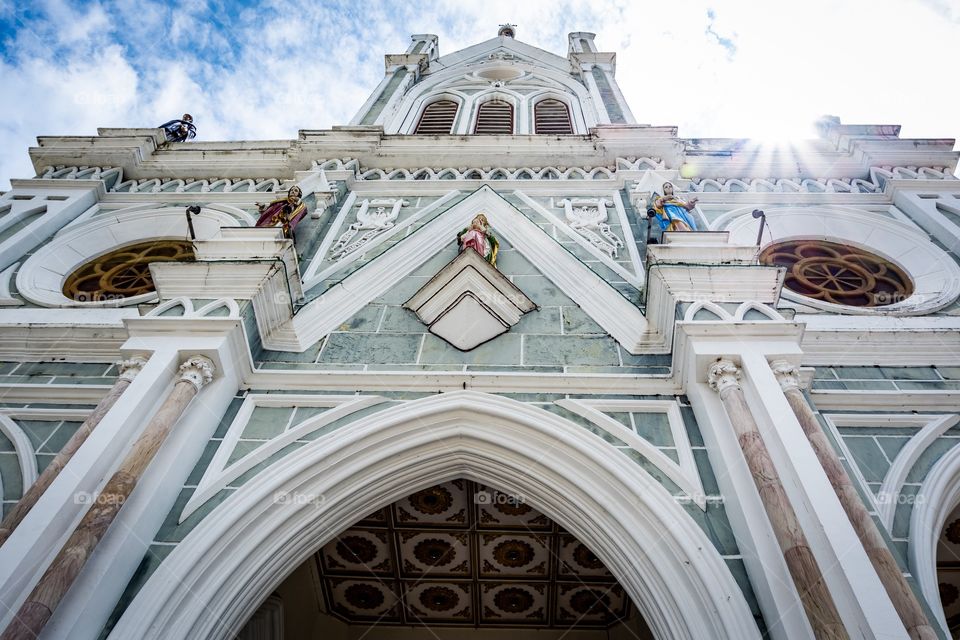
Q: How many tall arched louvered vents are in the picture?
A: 3